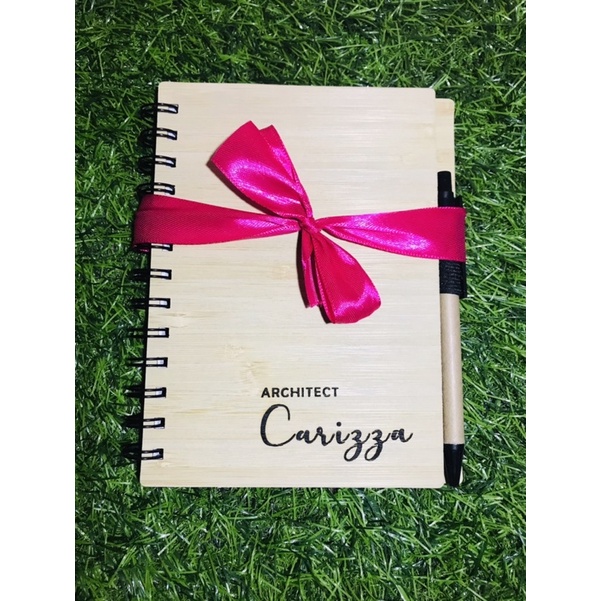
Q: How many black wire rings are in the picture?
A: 12